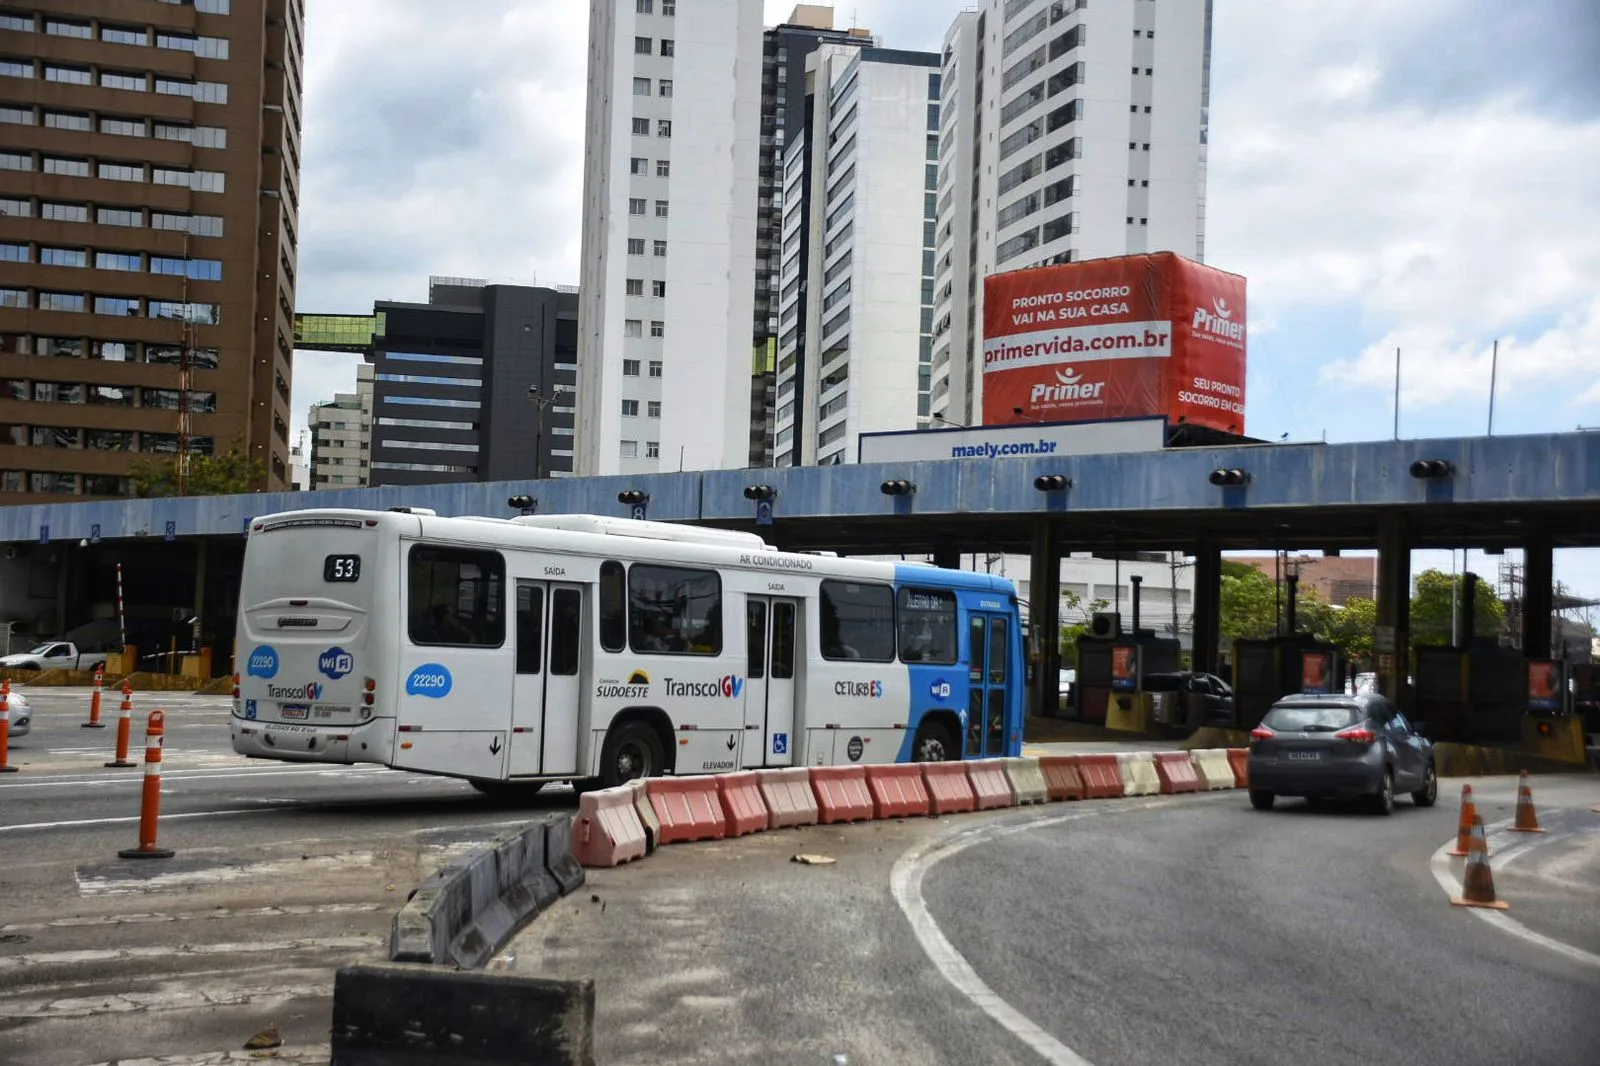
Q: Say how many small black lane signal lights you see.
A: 7